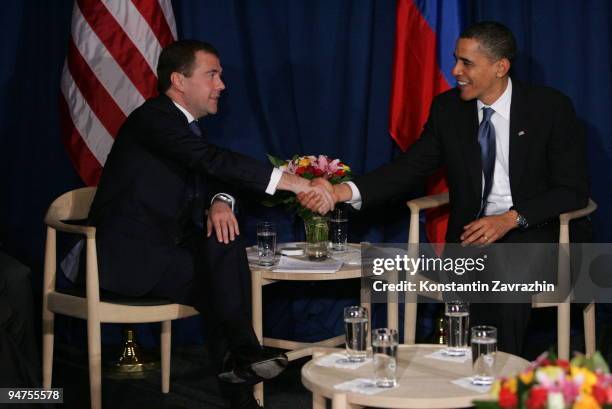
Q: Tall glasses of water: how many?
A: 6